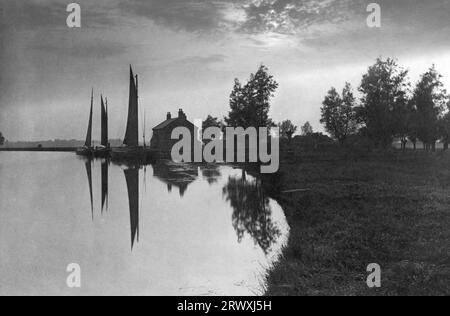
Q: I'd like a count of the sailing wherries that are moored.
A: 3